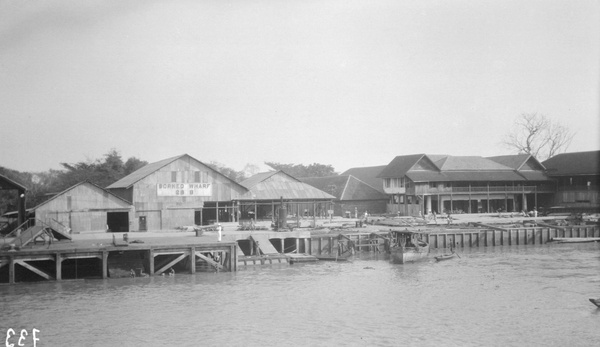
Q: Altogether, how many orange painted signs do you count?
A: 0